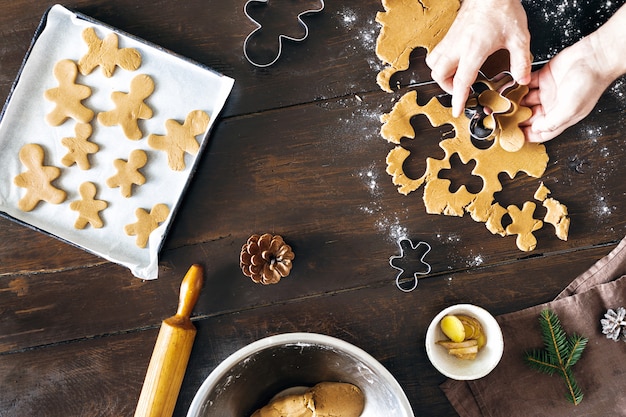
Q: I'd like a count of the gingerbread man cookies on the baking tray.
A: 9